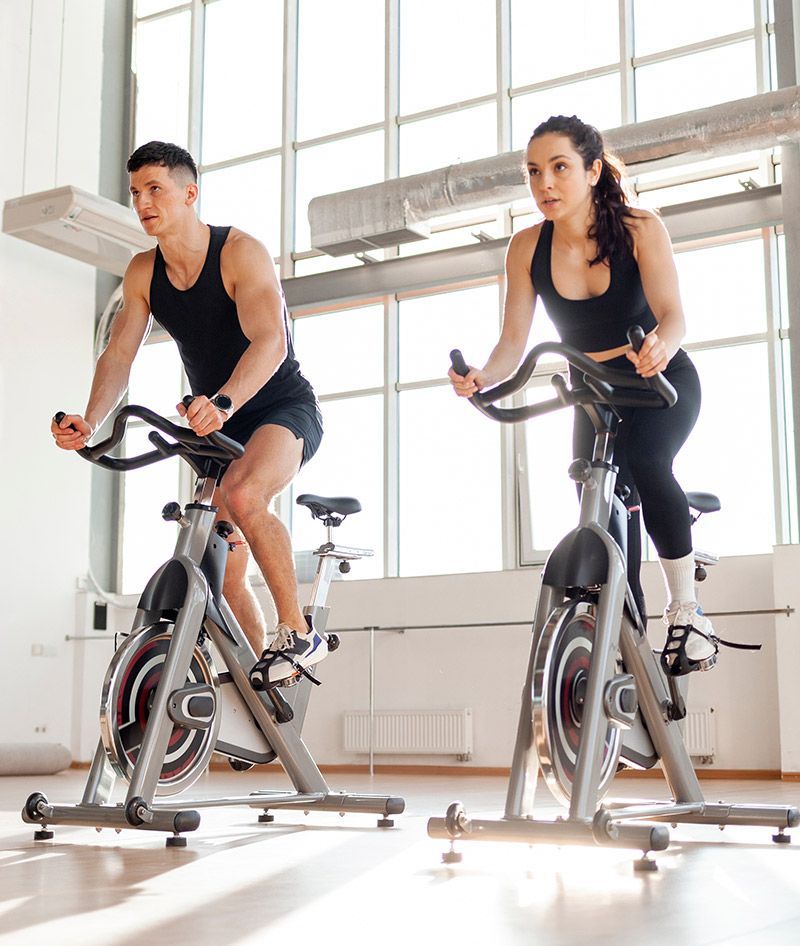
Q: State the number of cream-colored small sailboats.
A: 0